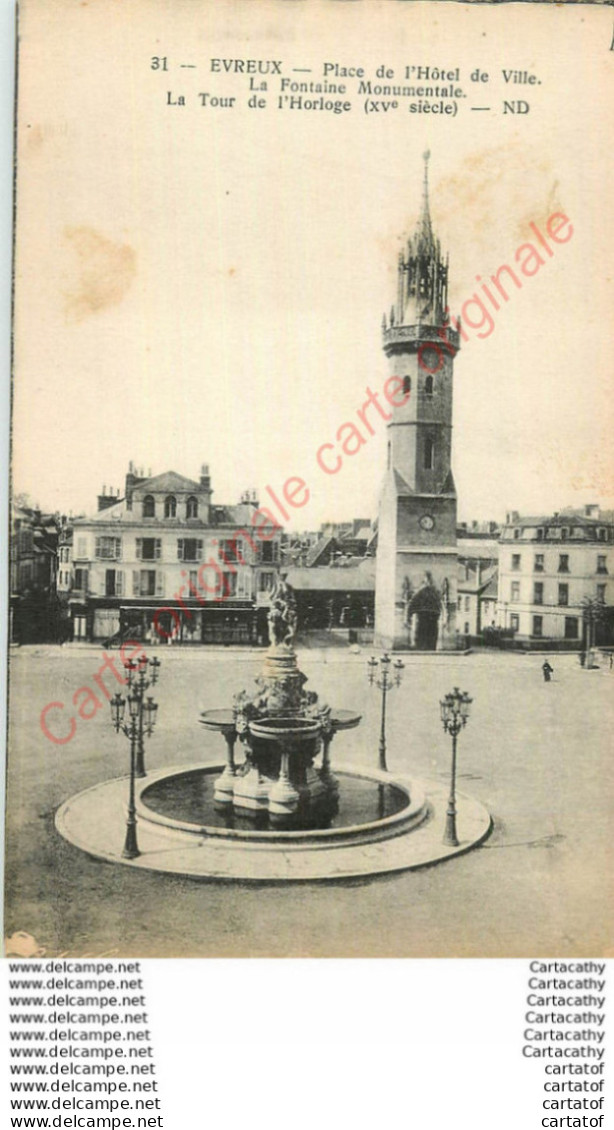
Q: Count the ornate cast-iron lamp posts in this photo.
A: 4